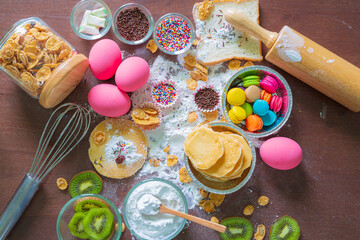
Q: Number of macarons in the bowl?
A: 12